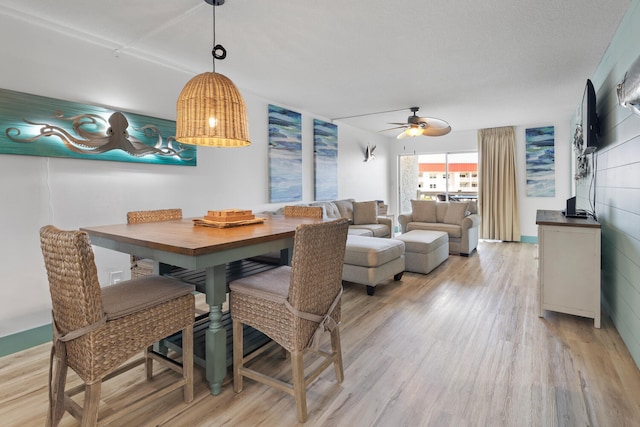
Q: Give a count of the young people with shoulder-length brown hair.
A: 0